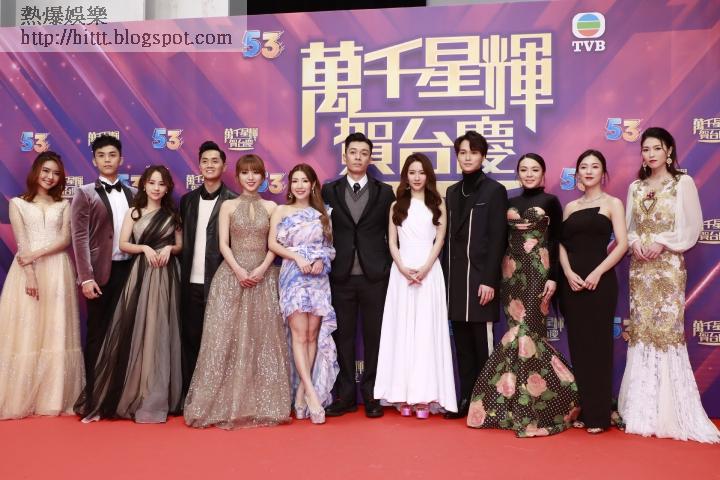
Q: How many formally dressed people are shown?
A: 12